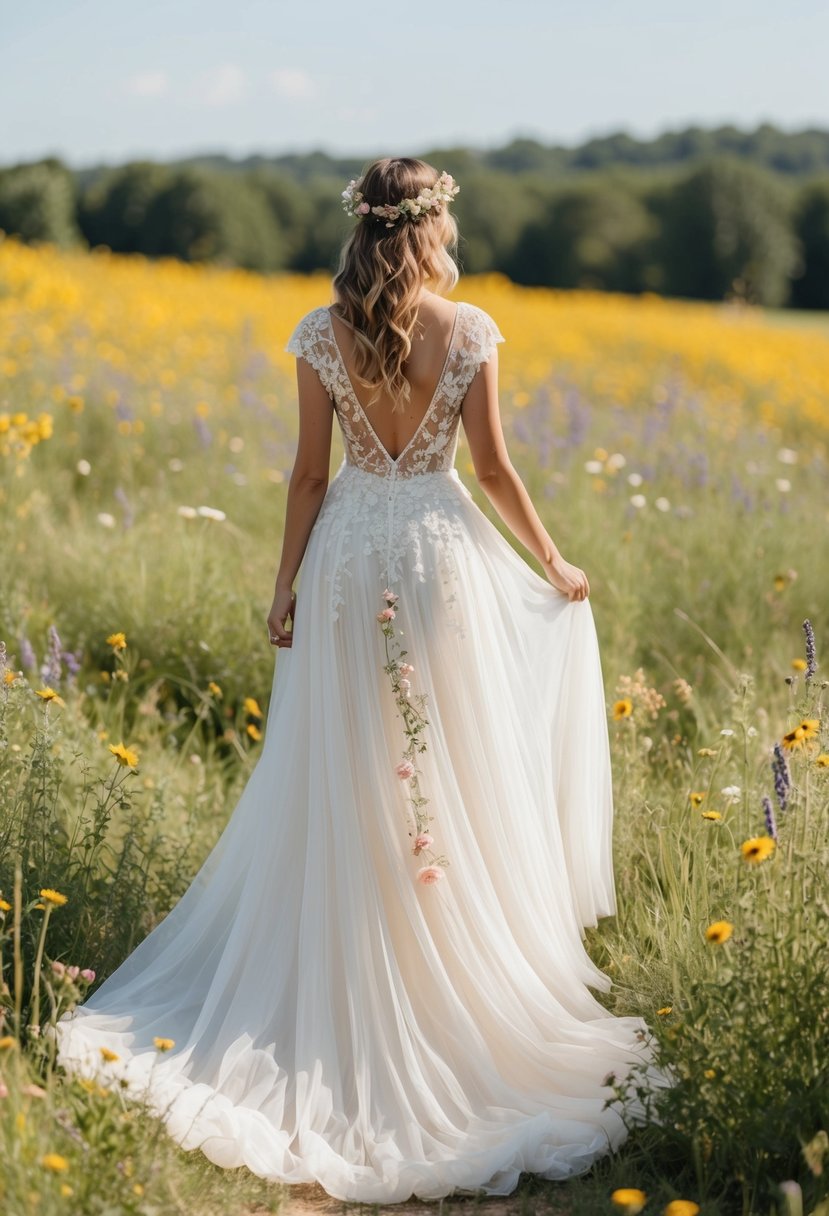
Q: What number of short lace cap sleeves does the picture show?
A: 2